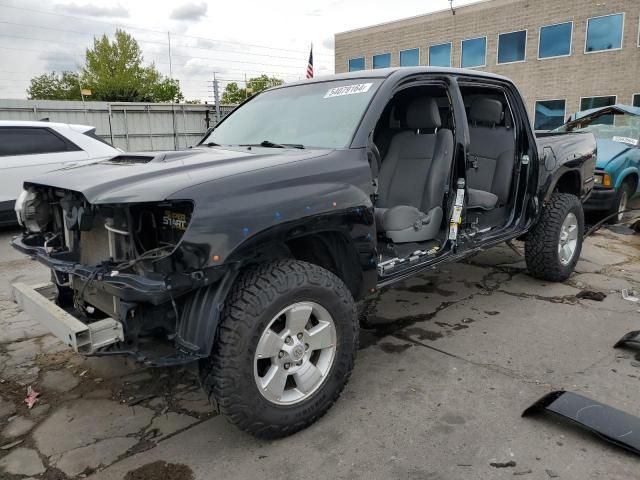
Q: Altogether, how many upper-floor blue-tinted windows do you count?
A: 8